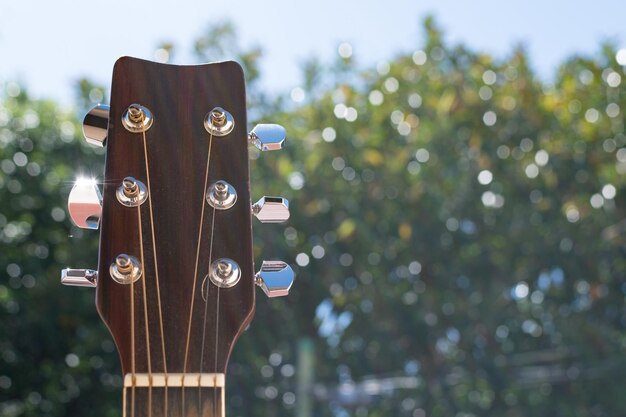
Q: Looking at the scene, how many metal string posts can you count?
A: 6